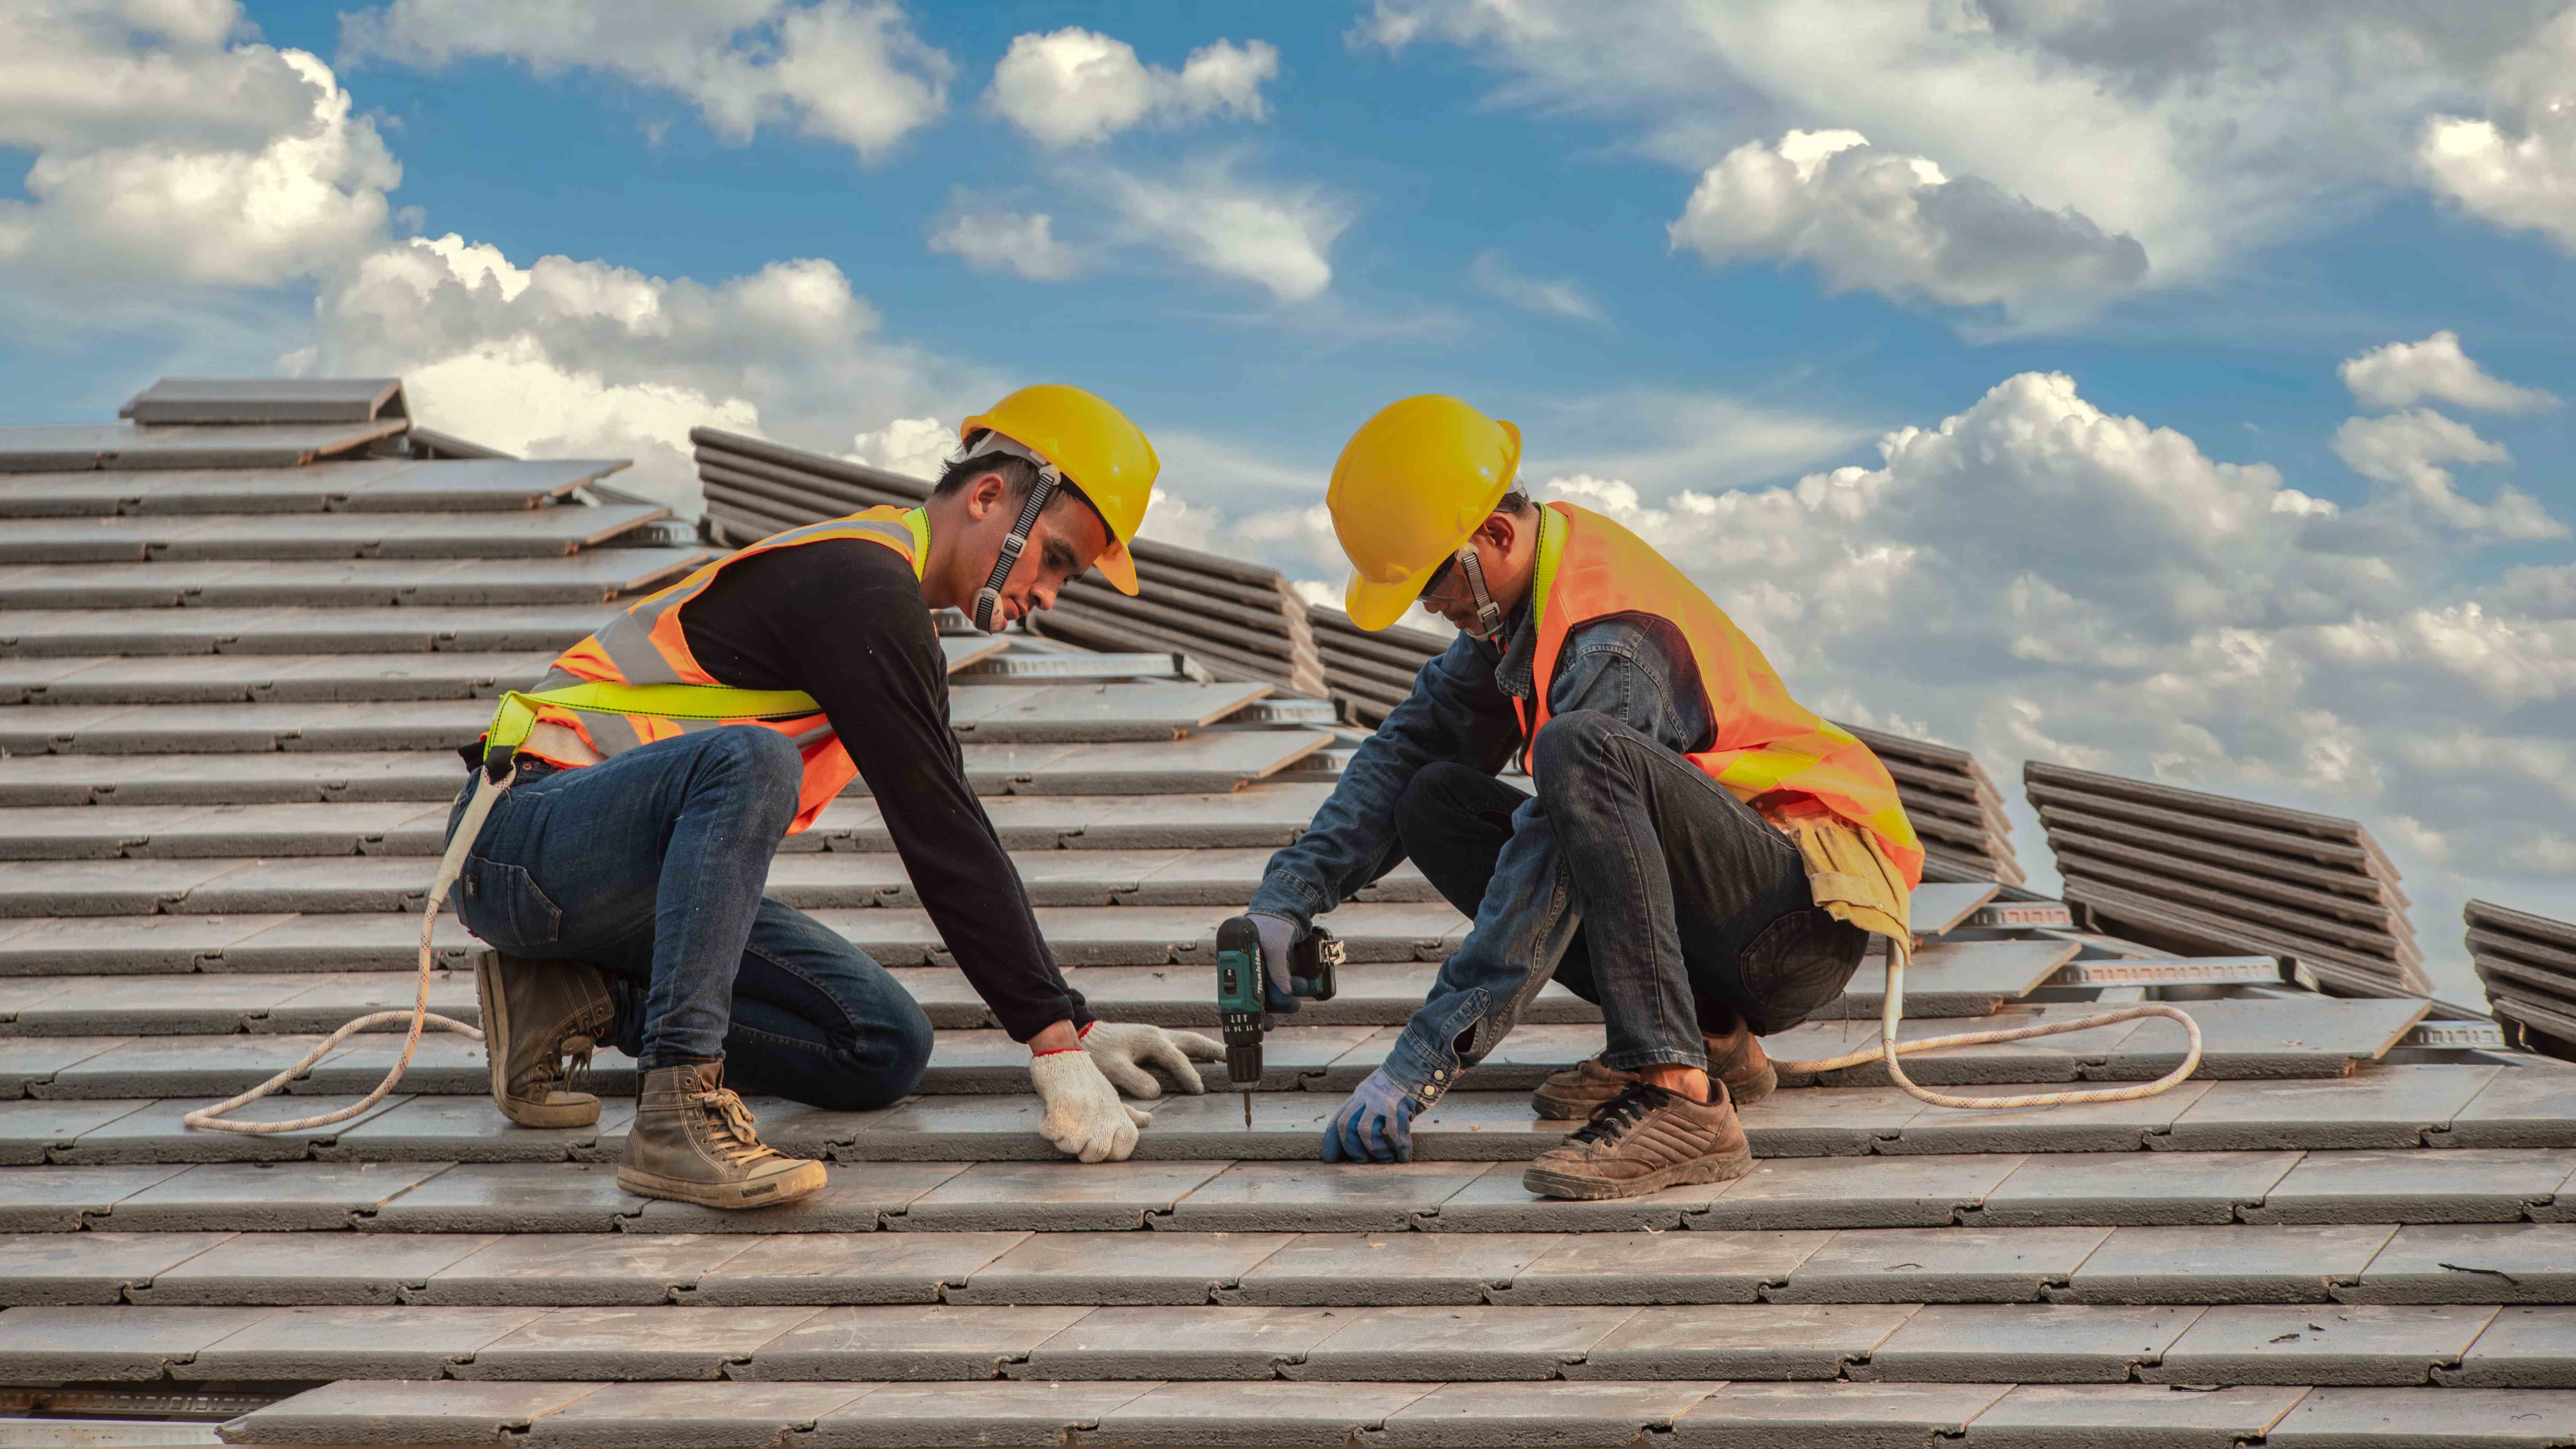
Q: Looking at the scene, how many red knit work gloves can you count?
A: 0